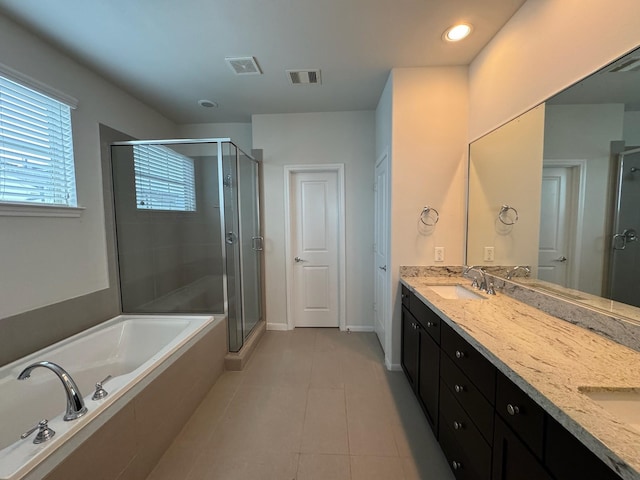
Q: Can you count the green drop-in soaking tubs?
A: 0